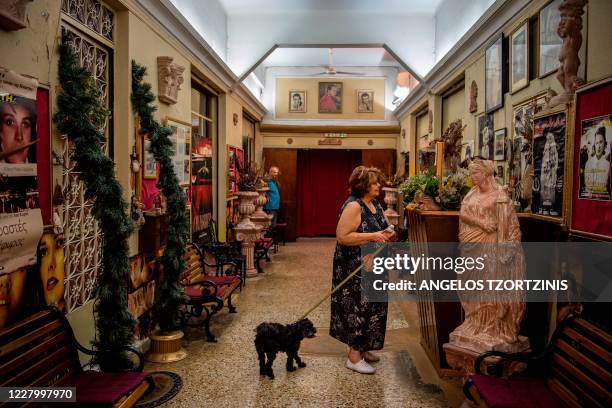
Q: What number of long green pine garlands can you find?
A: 2